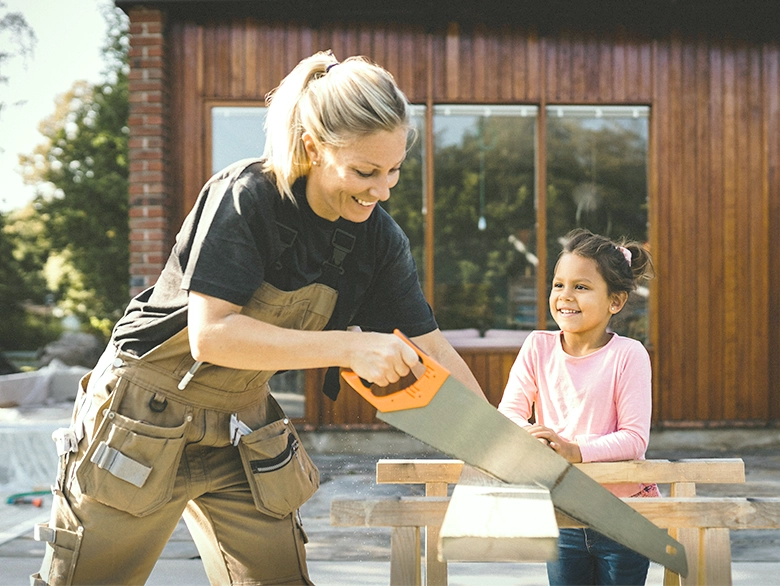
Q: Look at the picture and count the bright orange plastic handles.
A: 1